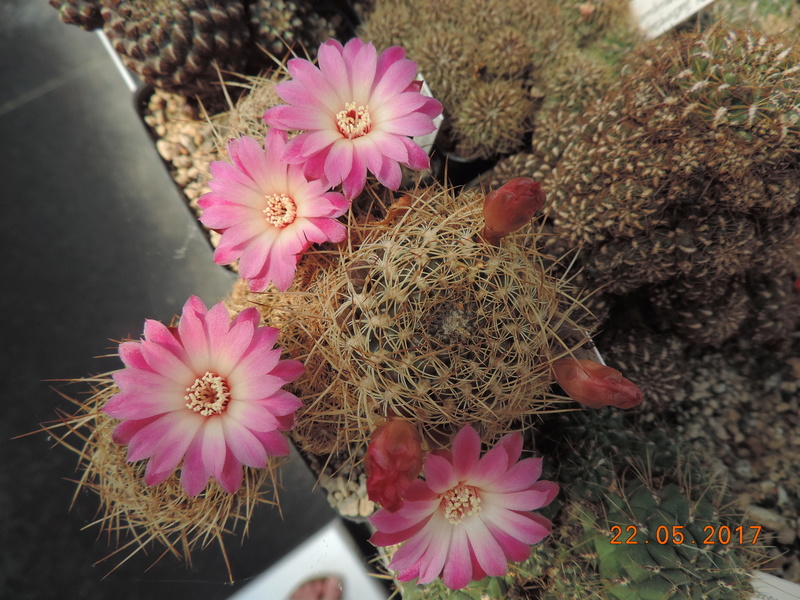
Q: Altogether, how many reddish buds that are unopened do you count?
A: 3